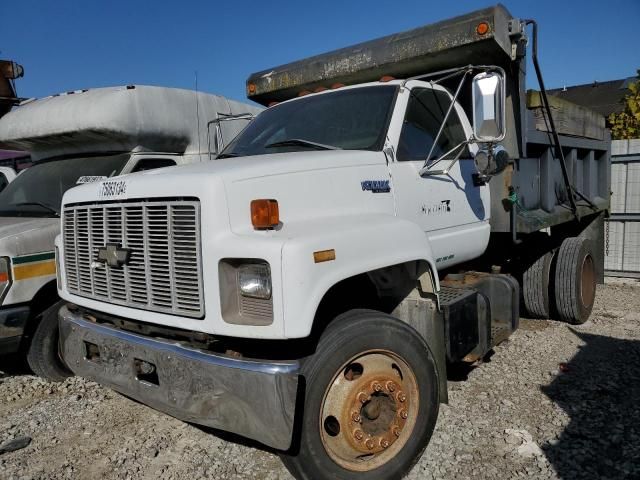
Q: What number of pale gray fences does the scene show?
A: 1